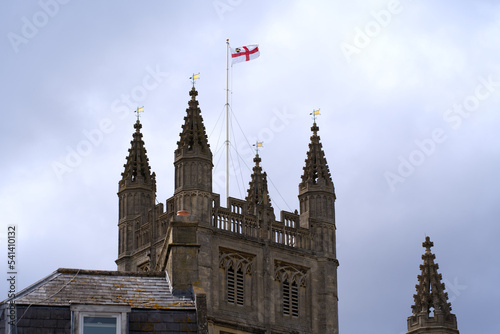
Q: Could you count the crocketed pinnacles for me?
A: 5